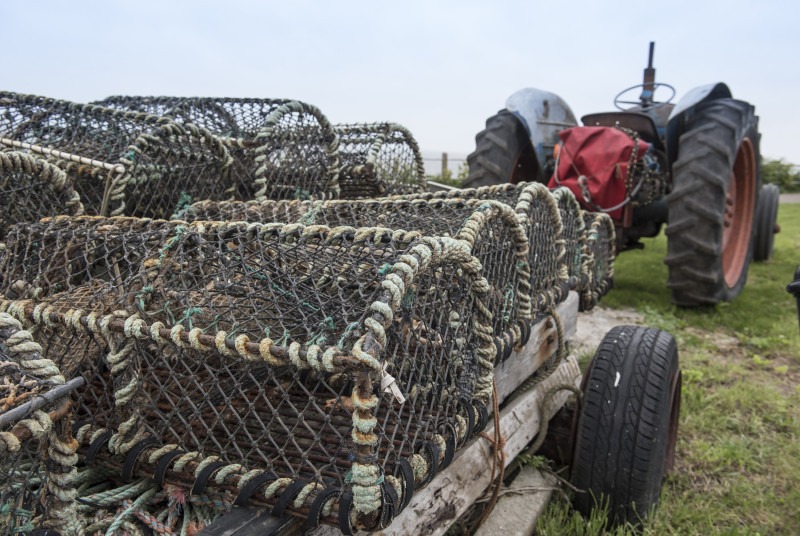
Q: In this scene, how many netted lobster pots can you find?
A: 10